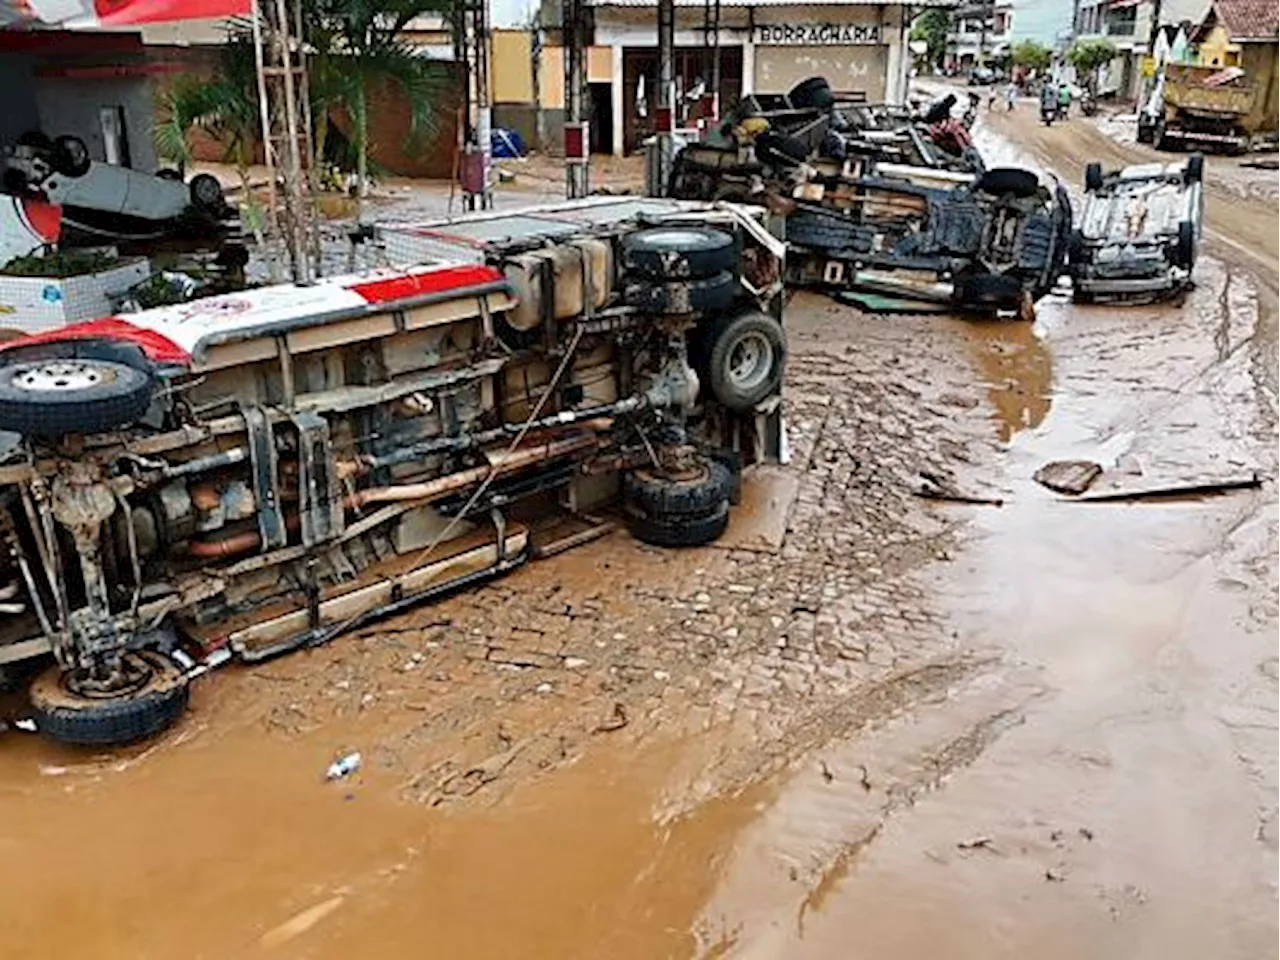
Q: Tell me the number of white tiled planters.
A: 1